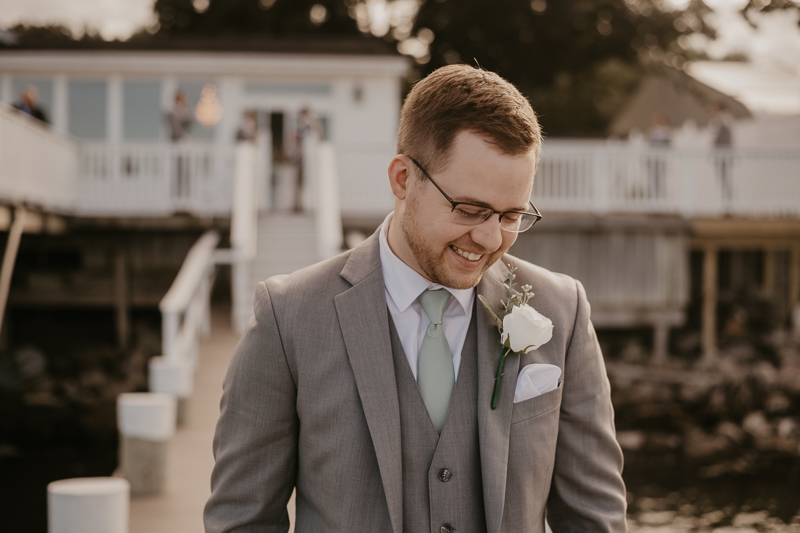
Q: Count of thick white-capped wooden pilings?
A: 3